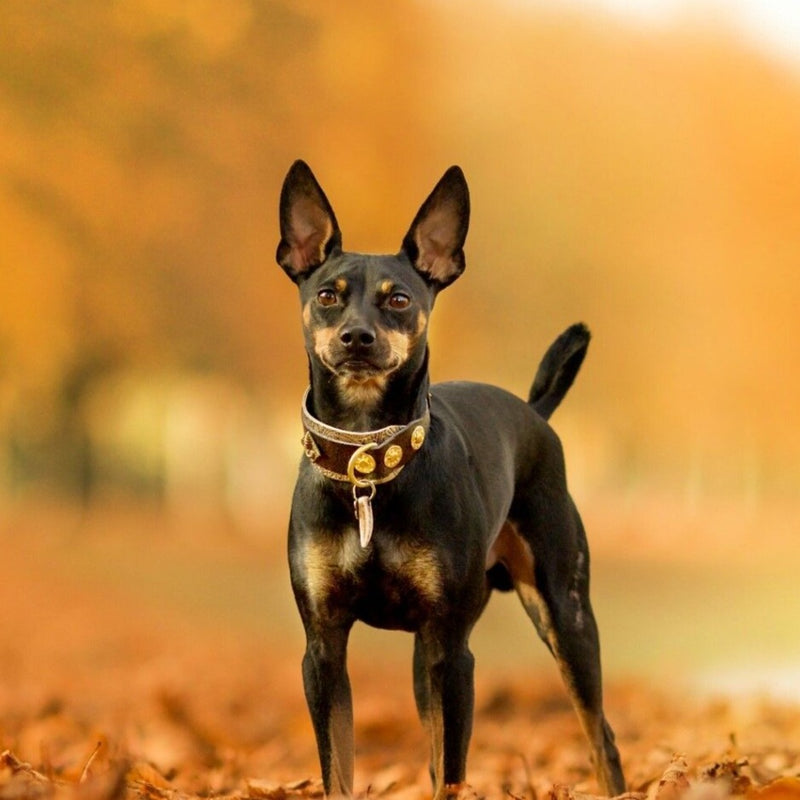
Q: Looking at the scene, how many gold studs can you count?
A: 3